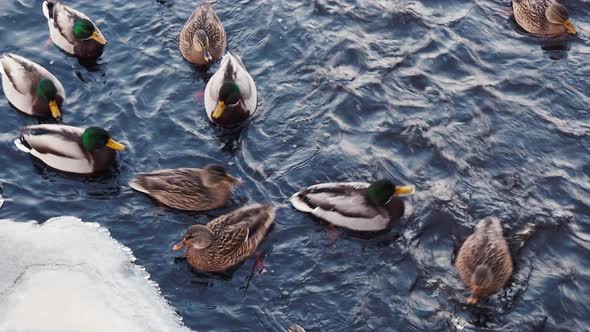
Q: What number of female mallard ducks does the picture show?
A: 5